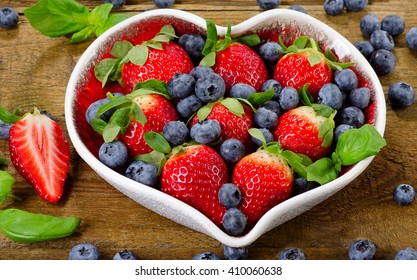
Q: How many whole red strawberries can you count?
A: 8